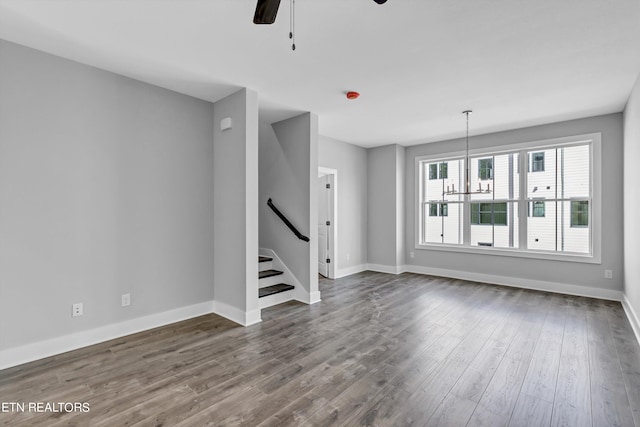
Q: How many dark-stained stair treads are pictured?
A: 3